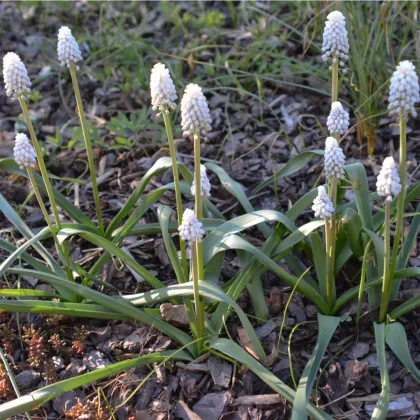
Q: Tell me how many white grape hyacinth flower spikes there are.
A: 13